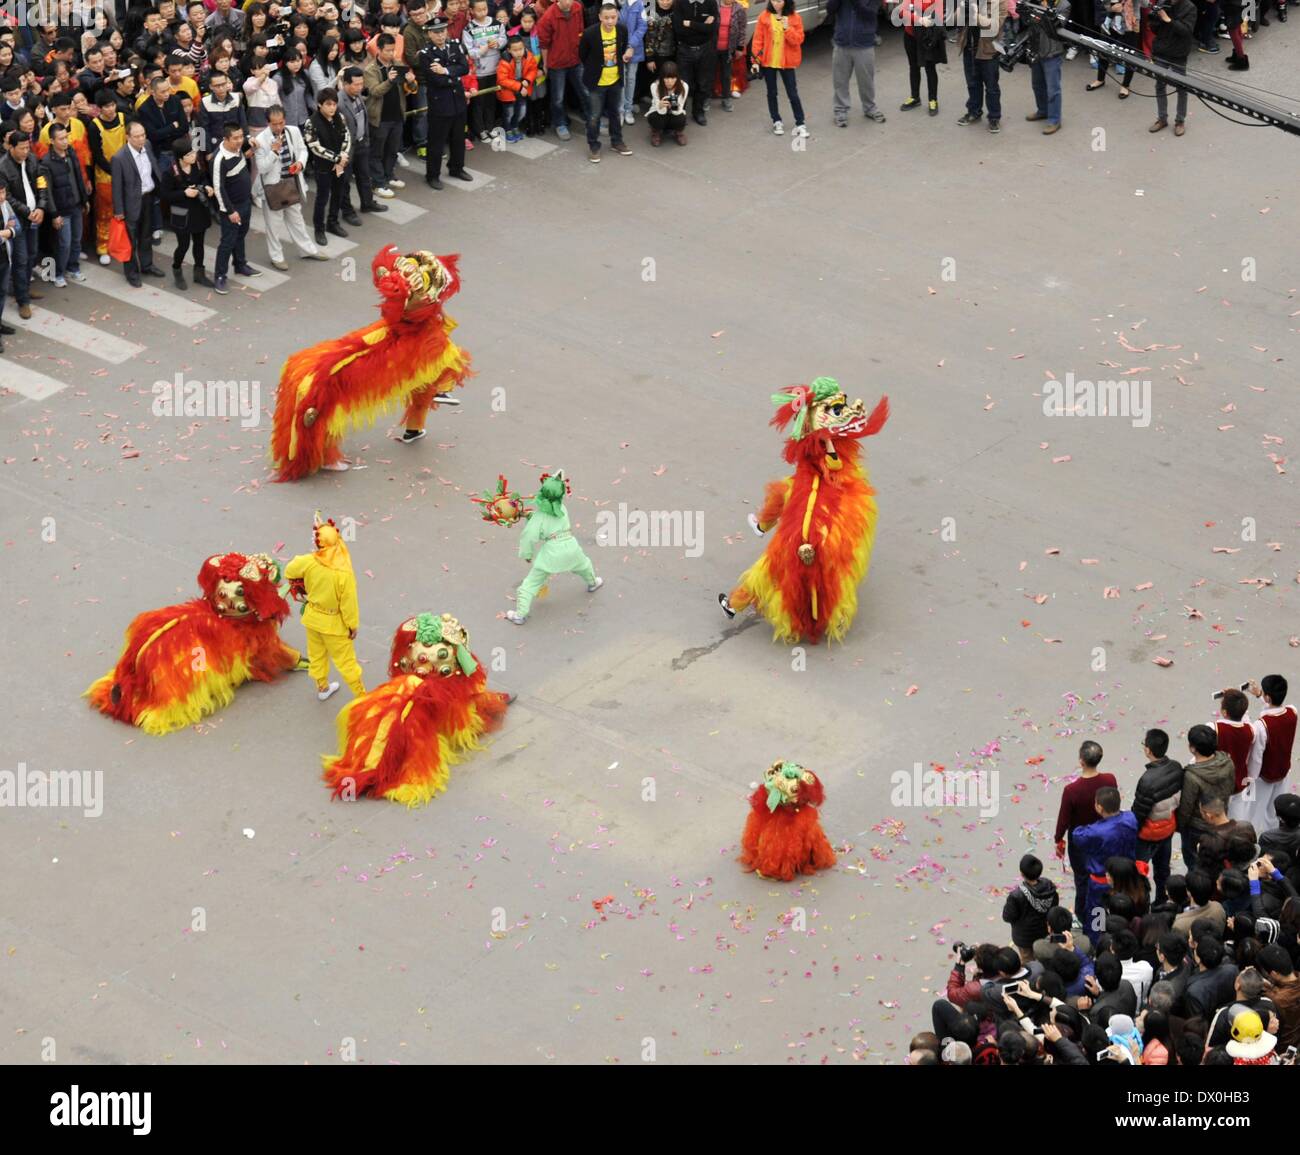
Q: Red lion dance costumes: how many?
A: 5